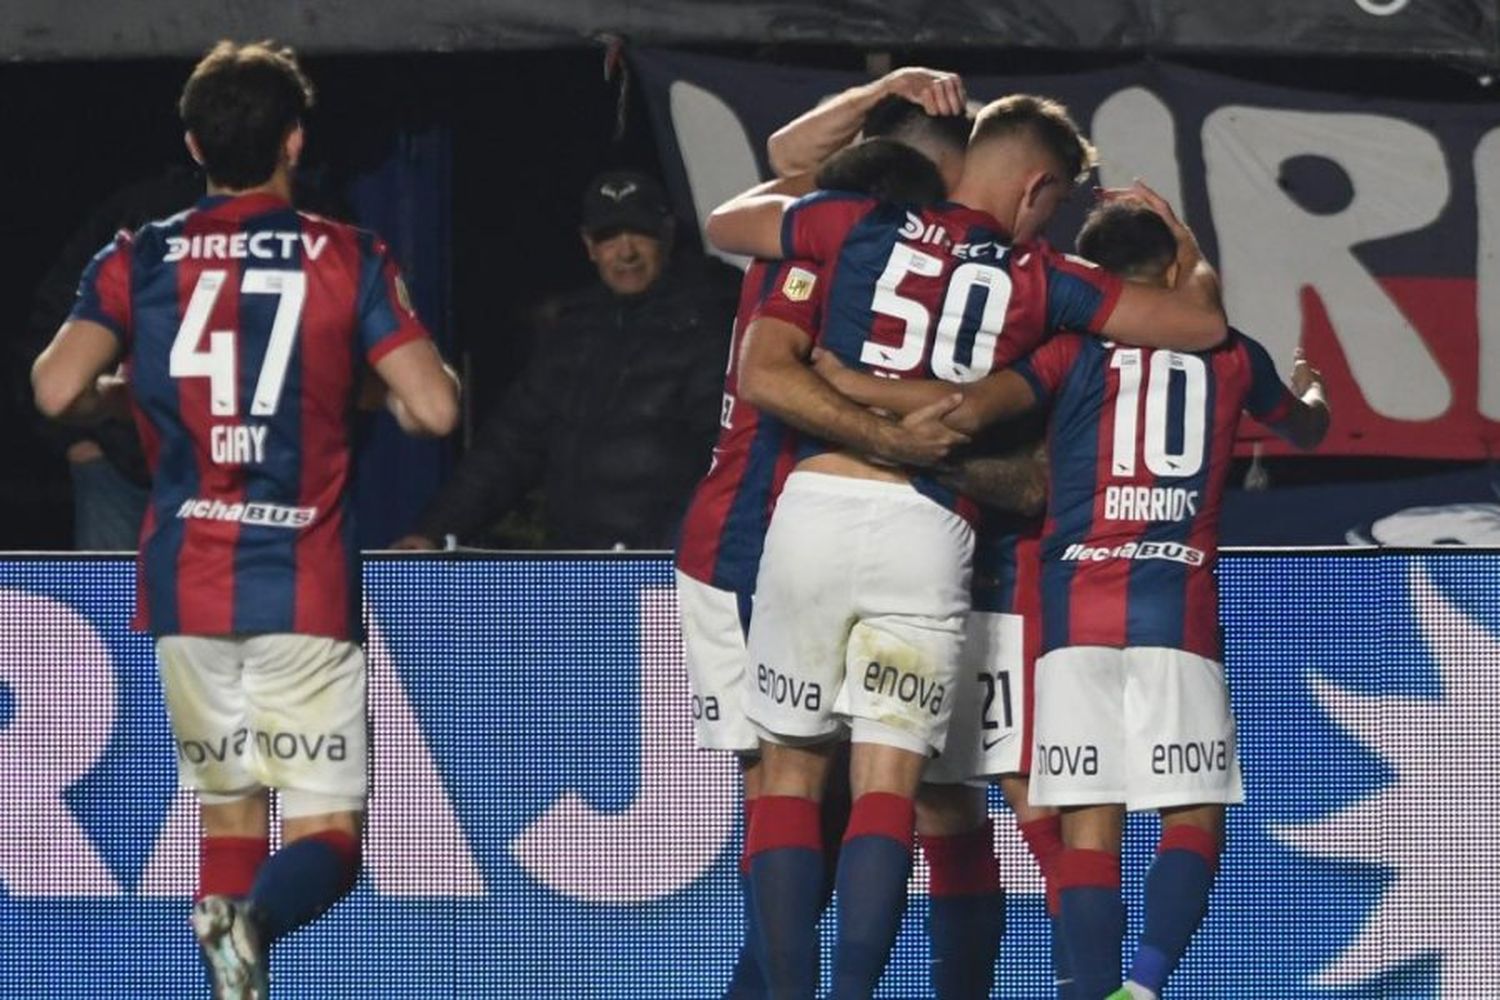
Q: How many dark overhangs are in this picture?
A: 1